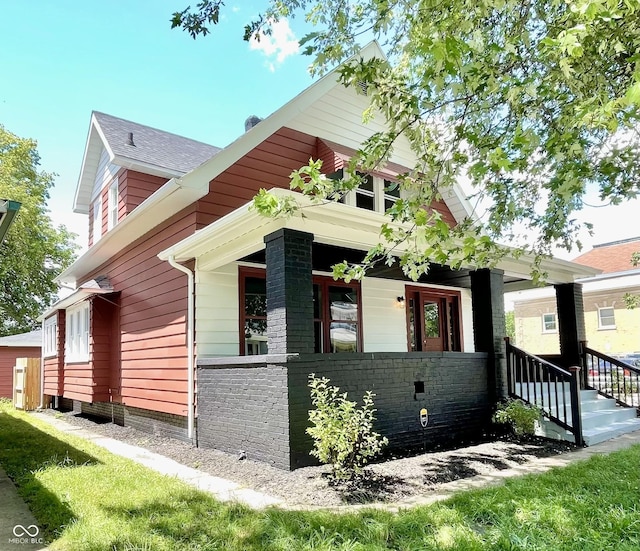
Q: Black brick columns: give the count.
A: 3